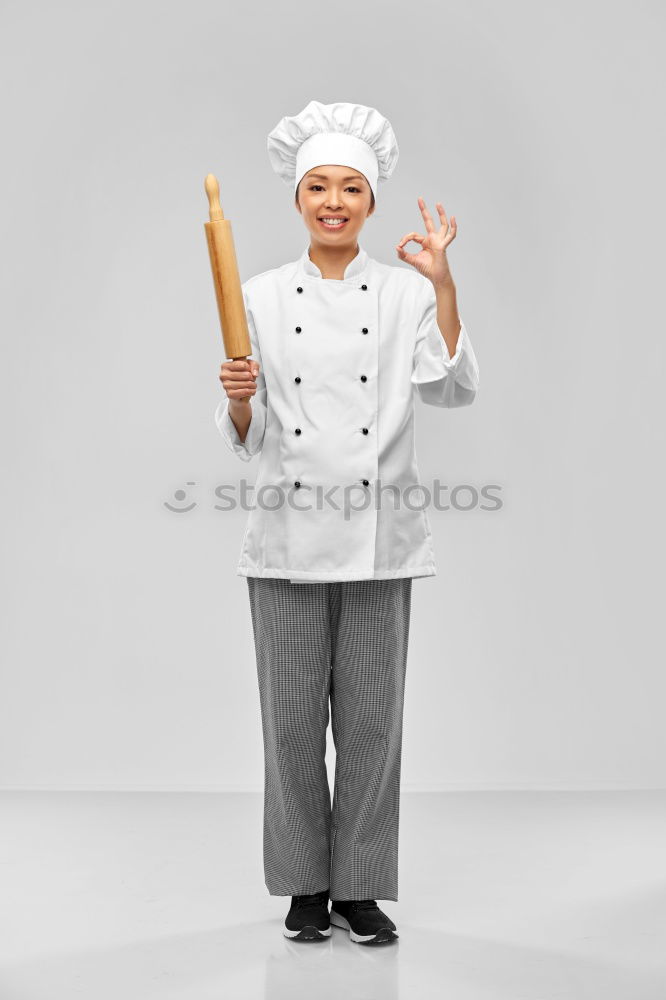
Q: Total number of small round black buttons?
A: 10